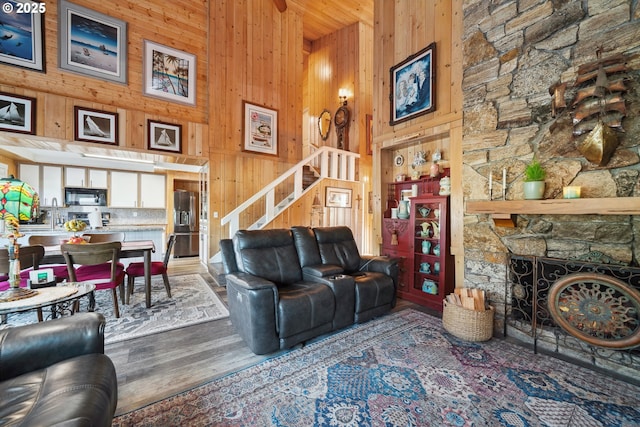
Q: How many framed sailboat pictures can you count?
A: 3